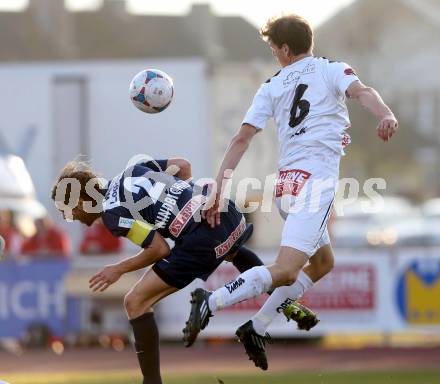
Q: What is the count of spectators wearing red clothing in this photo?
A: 3